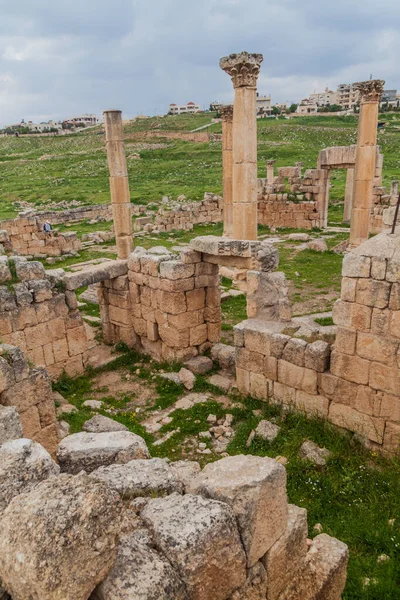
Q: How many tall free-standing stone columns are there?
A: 4